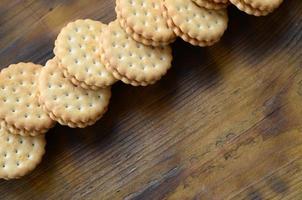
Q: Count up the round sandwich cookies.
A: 9